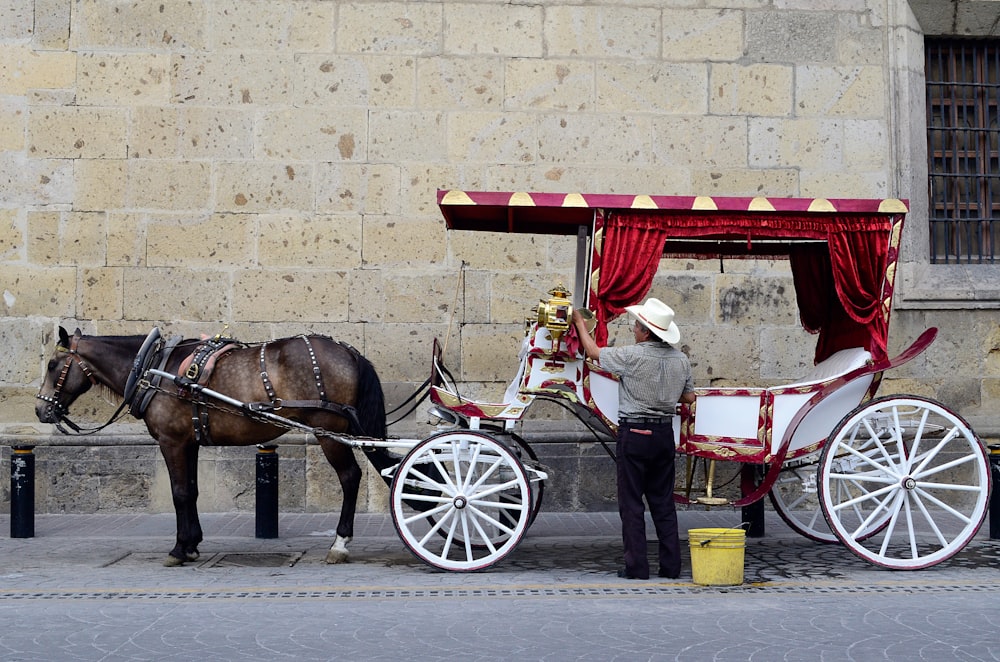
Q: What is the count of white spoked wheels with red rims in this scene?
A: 4